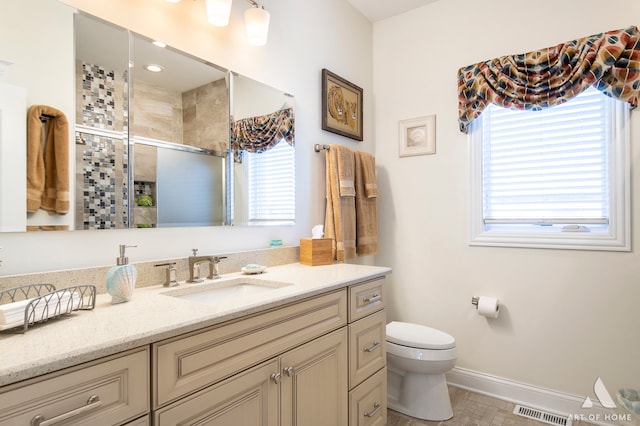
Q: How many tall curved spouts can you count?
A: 1